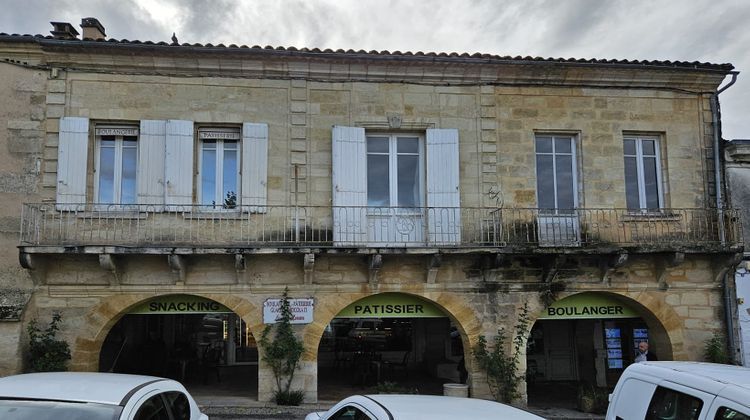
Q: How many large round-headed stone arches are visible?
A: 3